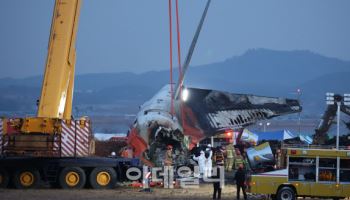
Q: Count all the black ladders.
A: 1